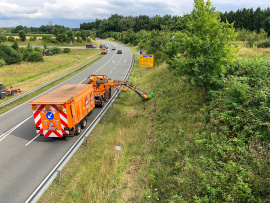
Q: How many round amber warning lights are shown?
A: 3